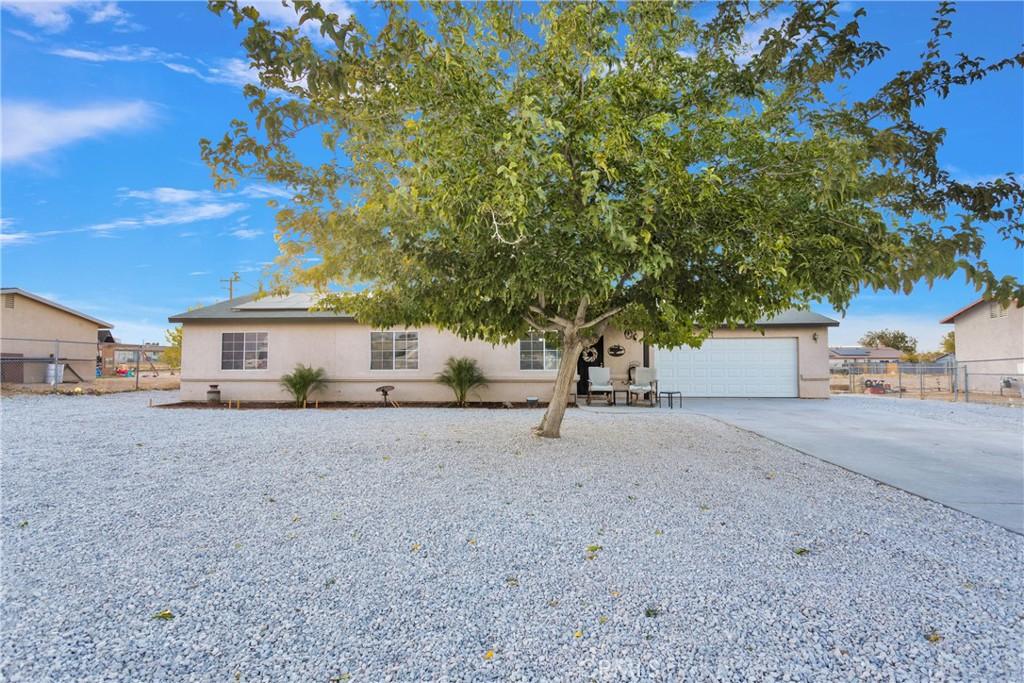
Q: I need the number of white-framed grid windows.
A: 3